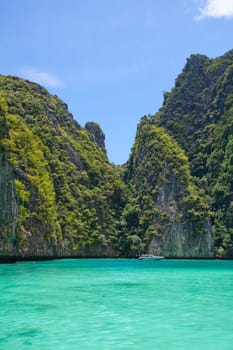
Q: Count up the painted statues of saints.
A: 0